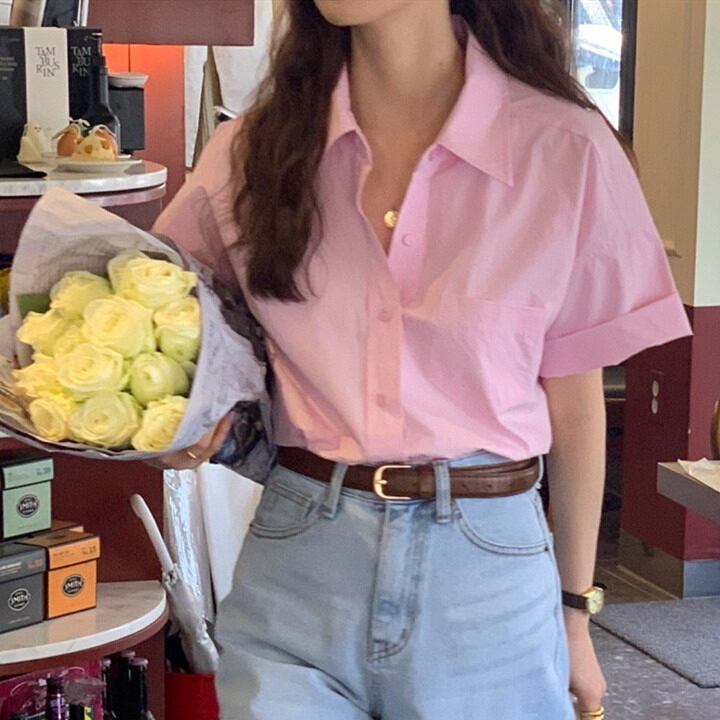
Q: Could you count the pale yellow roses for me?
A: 12